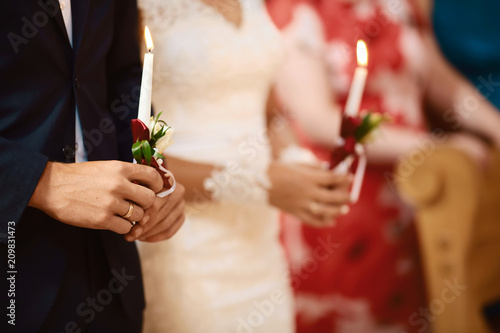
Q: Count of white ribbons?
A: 2